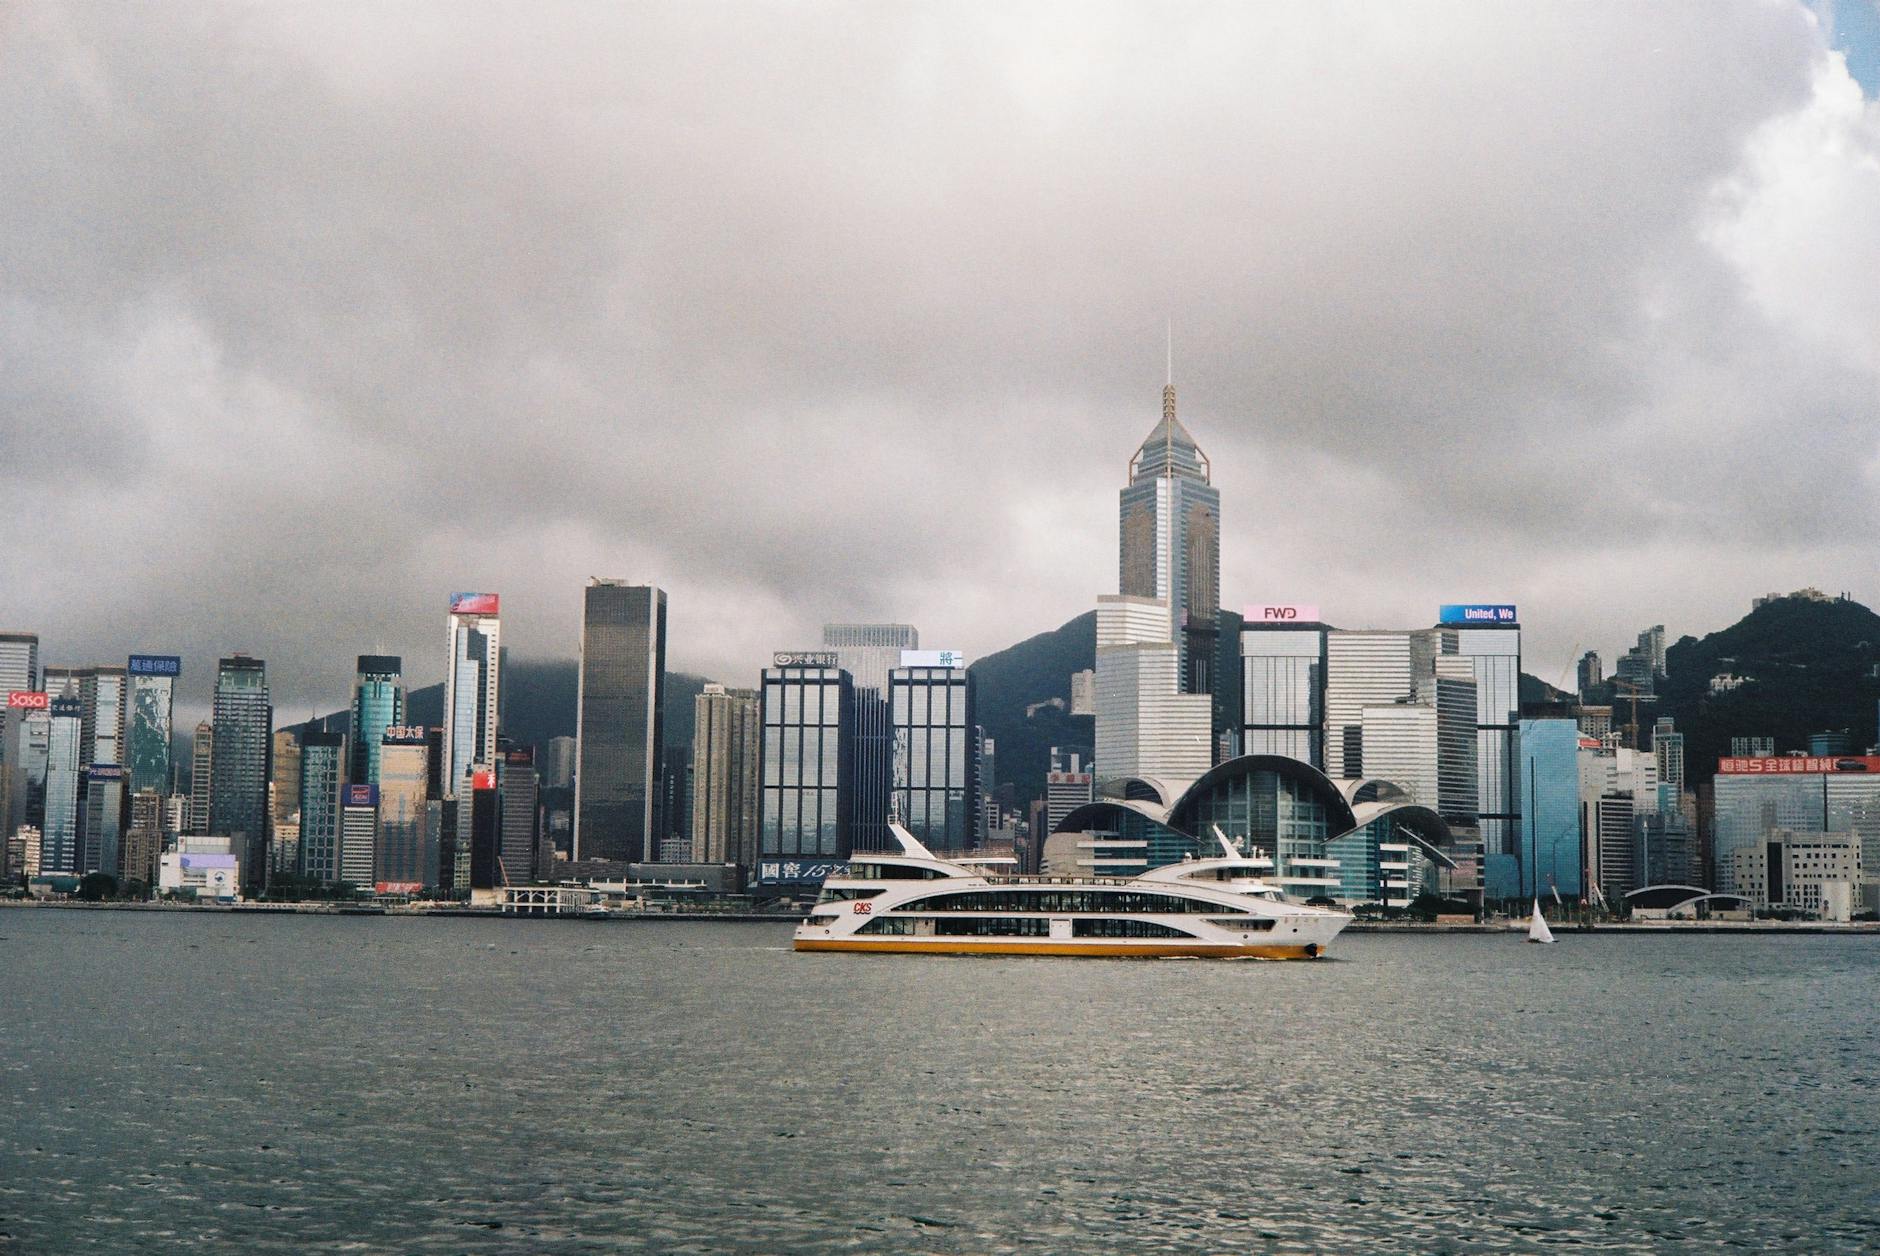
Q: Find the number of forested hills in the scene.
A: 3